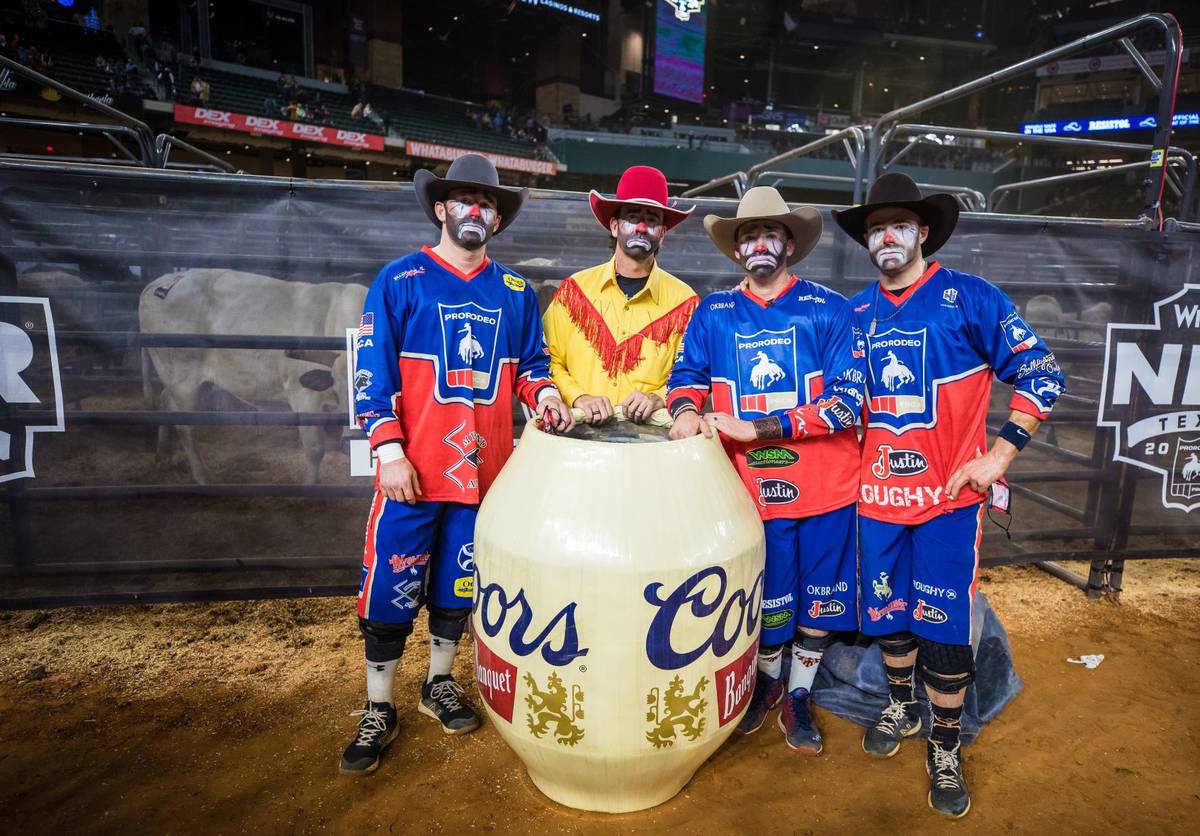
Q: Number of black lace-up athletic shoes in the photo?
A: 4